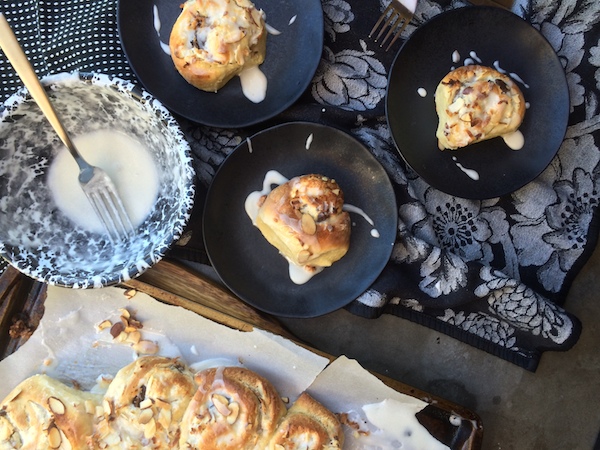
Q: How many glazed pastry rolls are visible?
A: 7